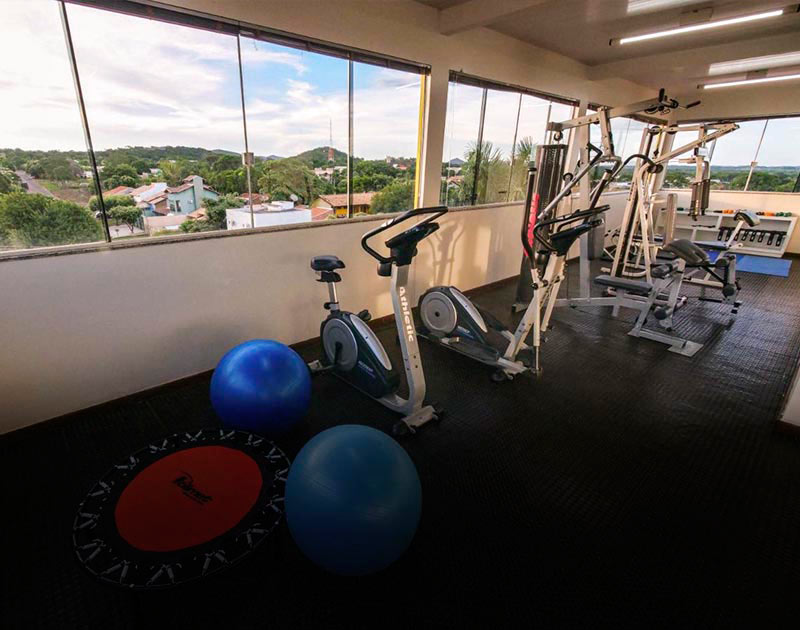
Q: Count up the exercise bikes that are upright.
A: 1